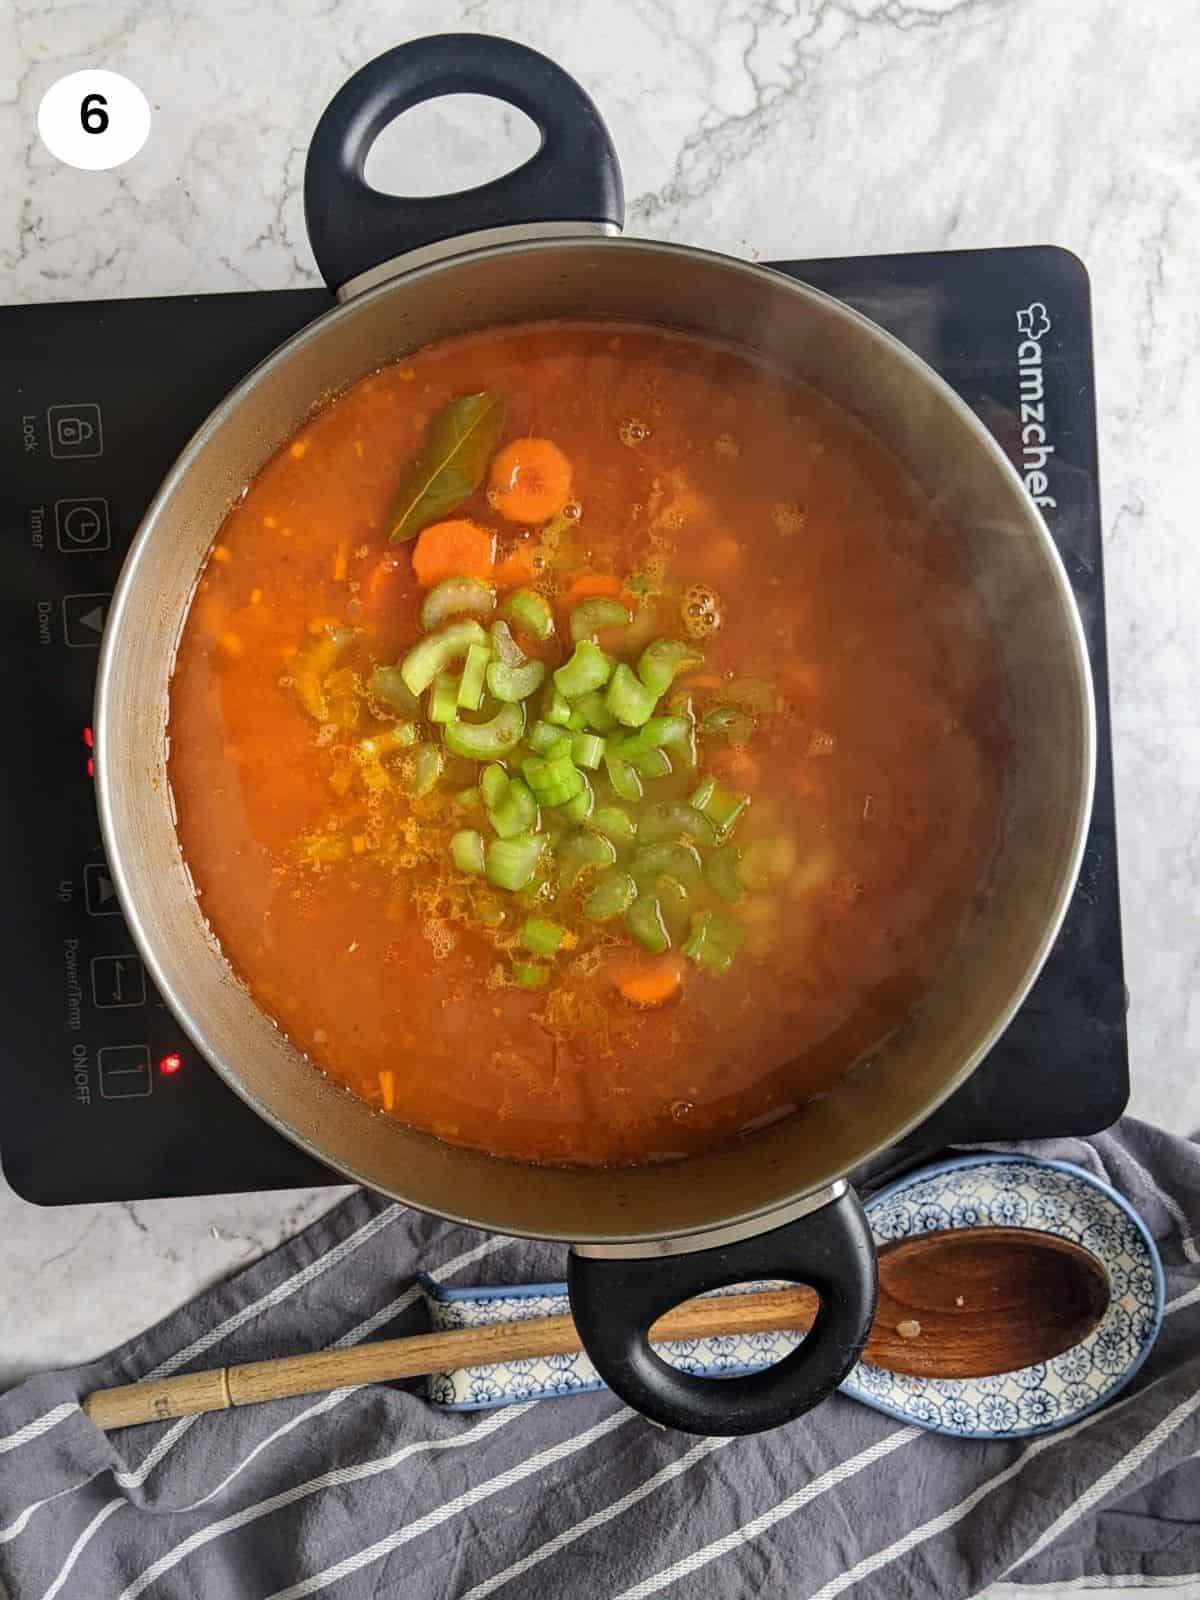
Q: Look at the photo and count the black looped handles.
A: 2